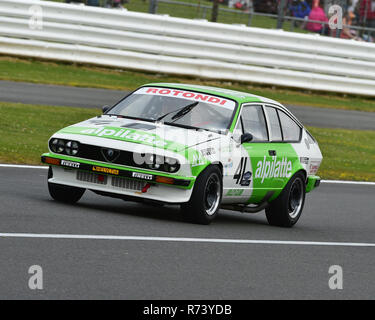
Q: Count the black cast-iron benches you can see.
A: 0